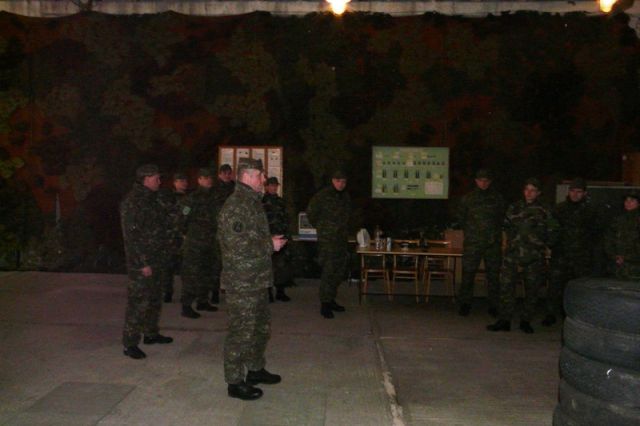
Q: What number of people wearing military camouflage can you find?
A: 11